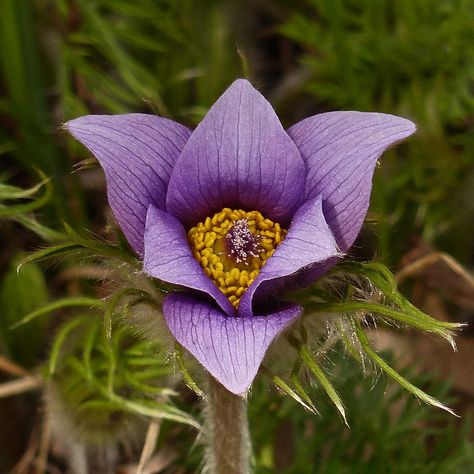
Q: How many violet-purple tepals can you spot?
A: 6